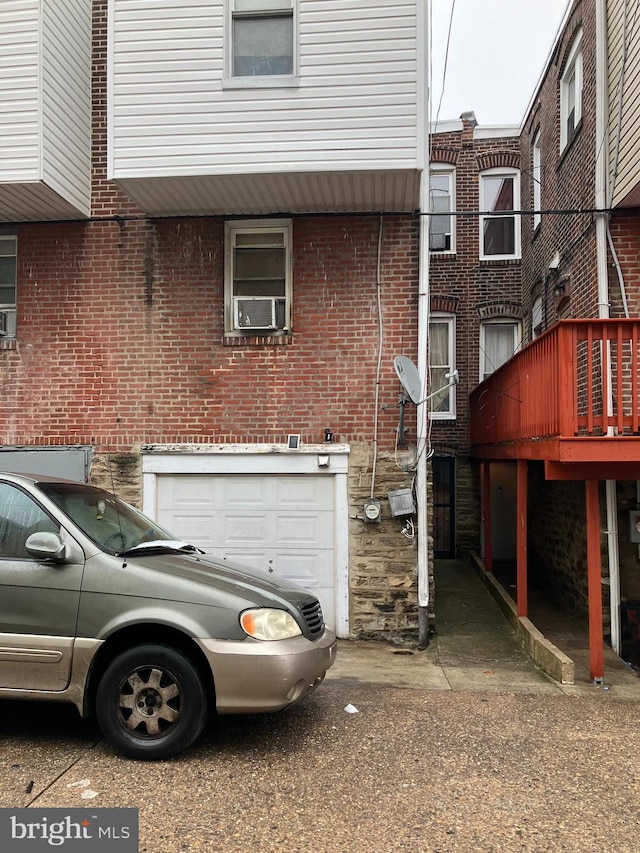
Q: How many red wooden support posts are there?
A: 3